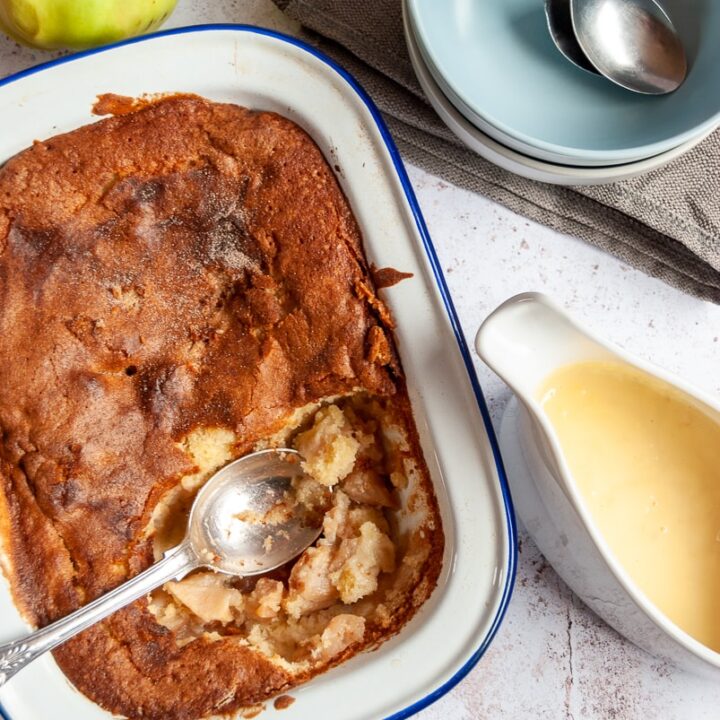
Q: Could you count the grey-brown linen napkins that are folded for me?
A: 1